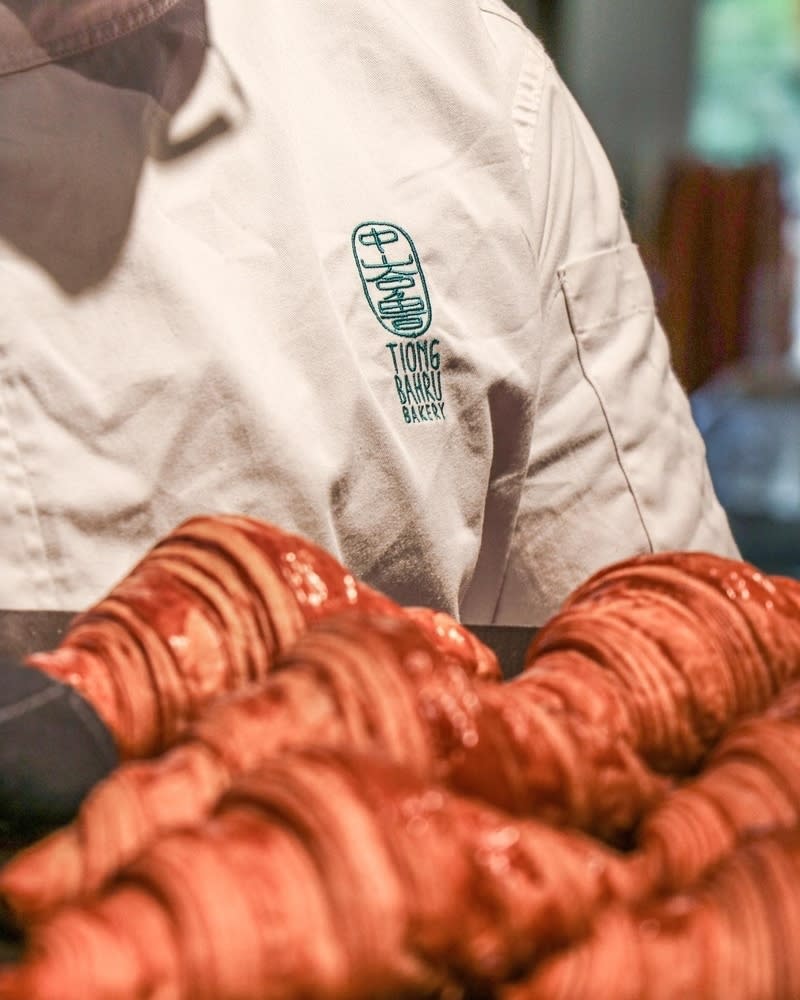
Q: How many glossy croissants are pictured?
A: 6